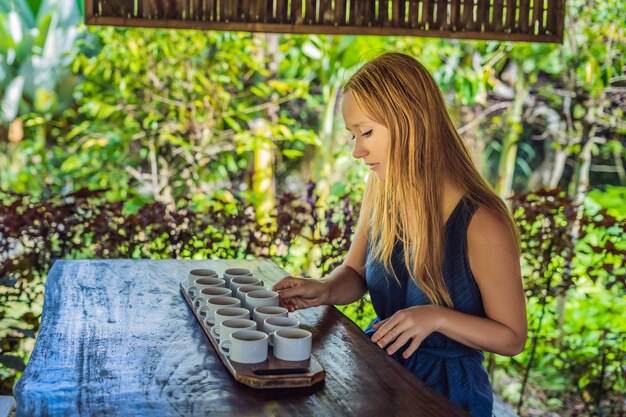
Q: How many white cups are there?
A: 14